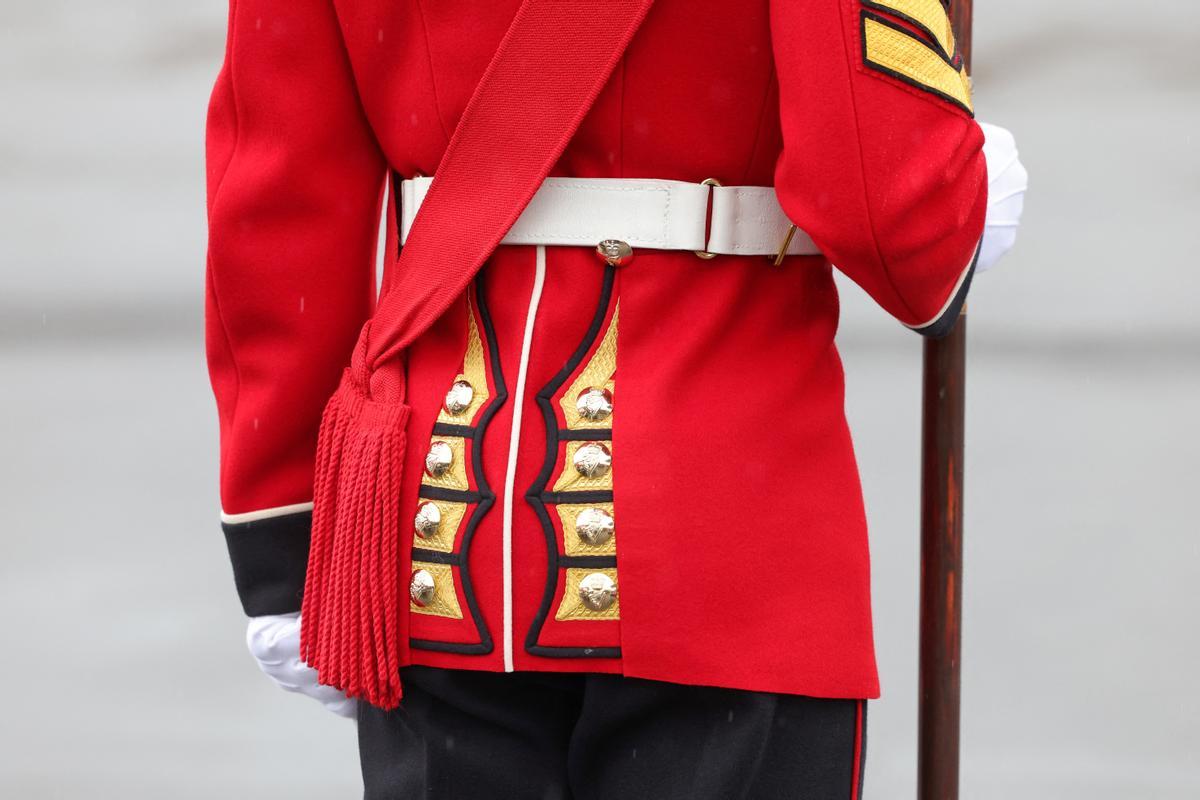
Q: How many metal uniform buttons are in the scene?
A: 9